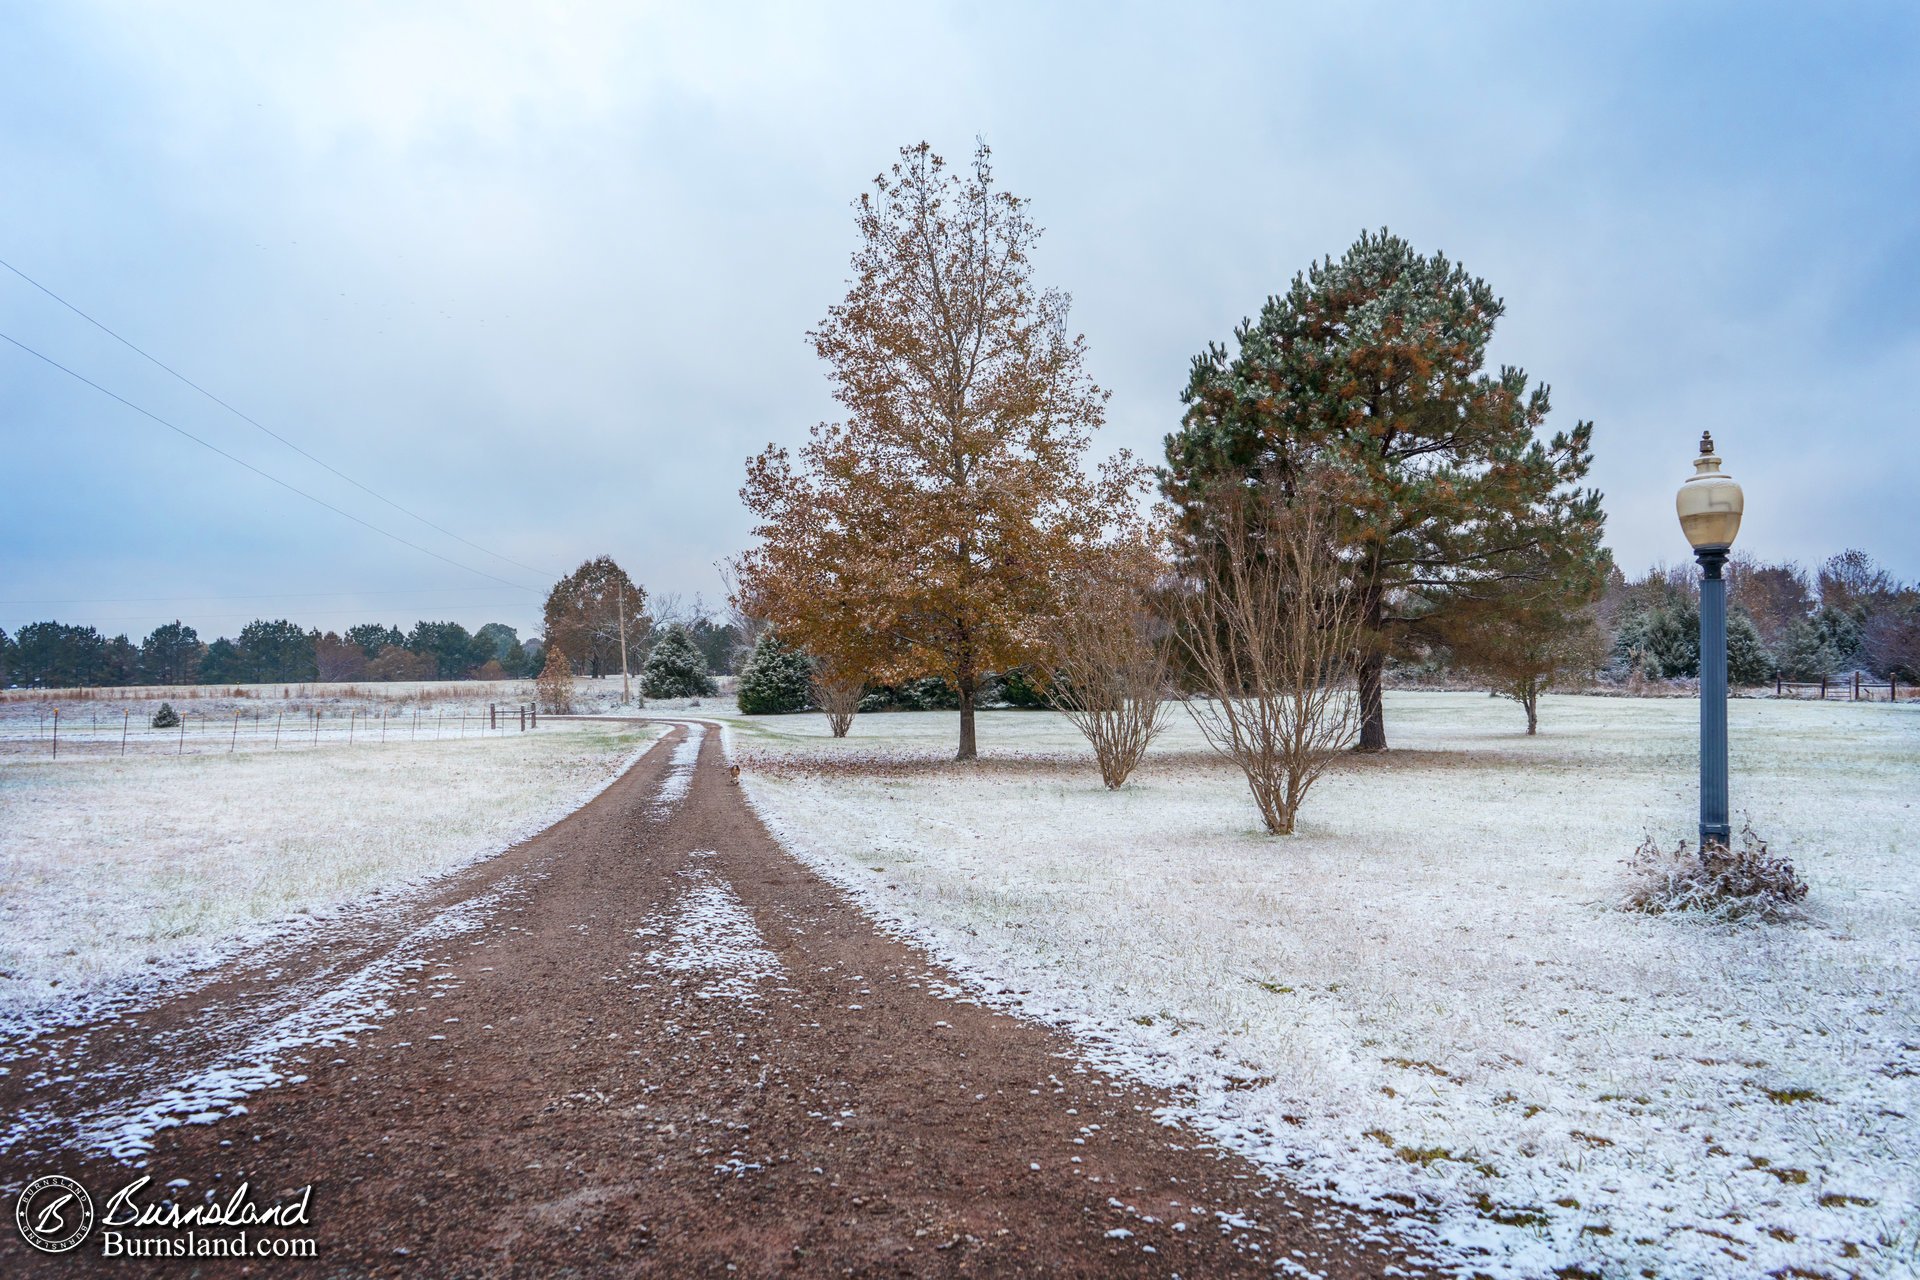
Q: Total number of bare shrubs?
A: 3